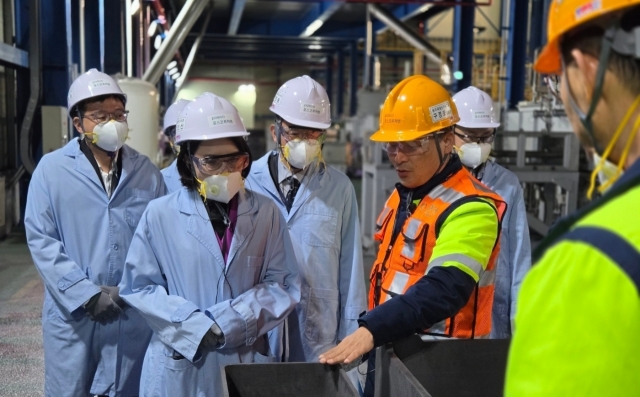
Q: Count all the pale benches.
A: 0